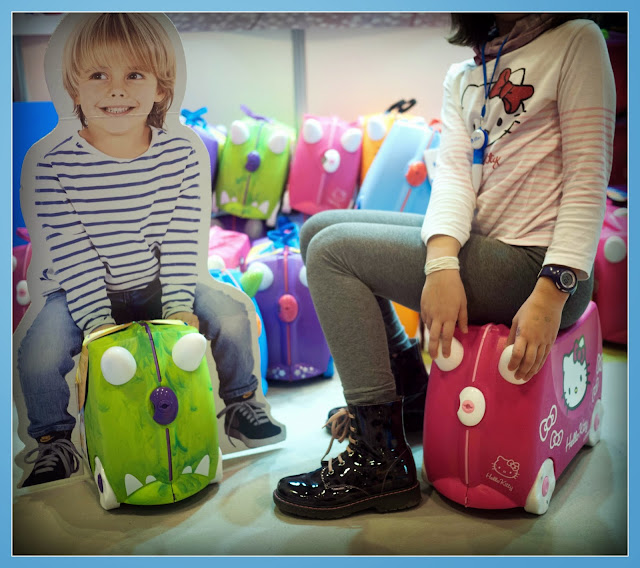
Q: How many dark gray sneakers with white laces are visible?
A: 2